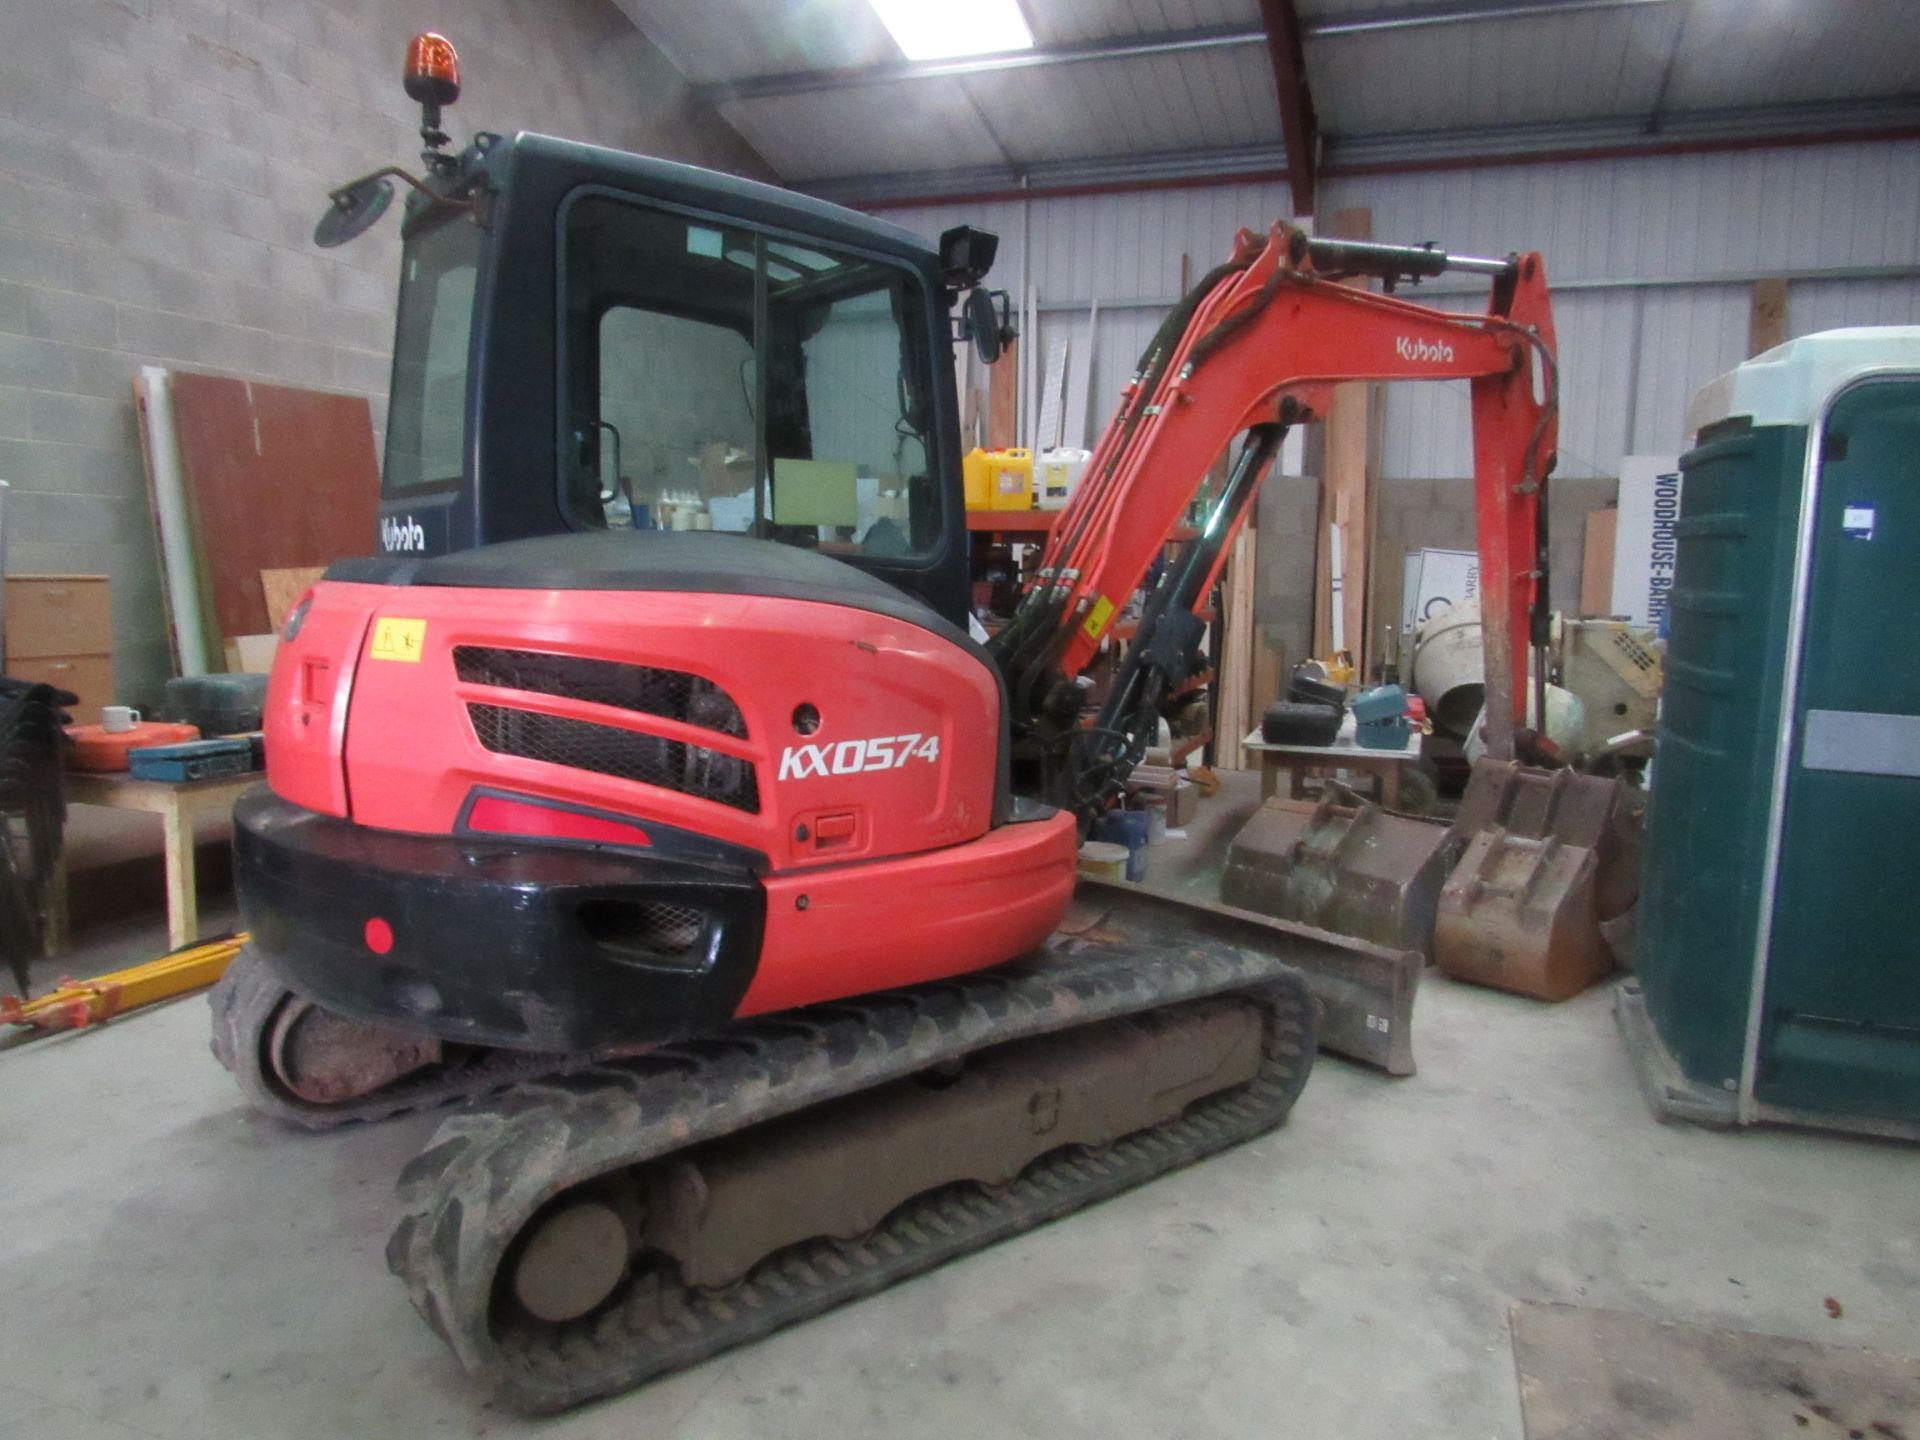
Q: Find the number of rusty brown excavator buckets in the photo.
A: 3